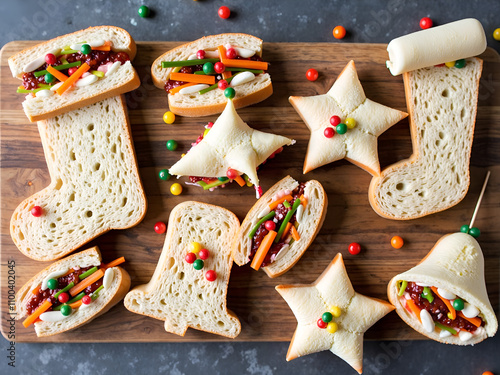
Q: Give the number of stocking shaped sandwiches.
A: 2